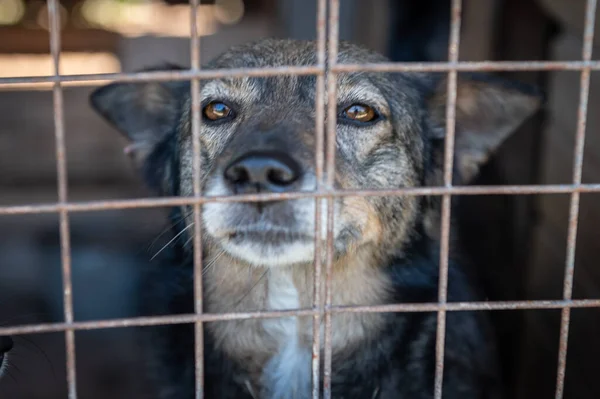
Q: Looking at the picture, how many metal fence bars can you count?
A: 9